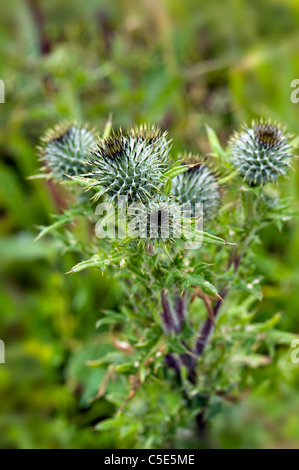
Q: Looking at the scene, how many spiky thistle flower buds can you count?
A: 6